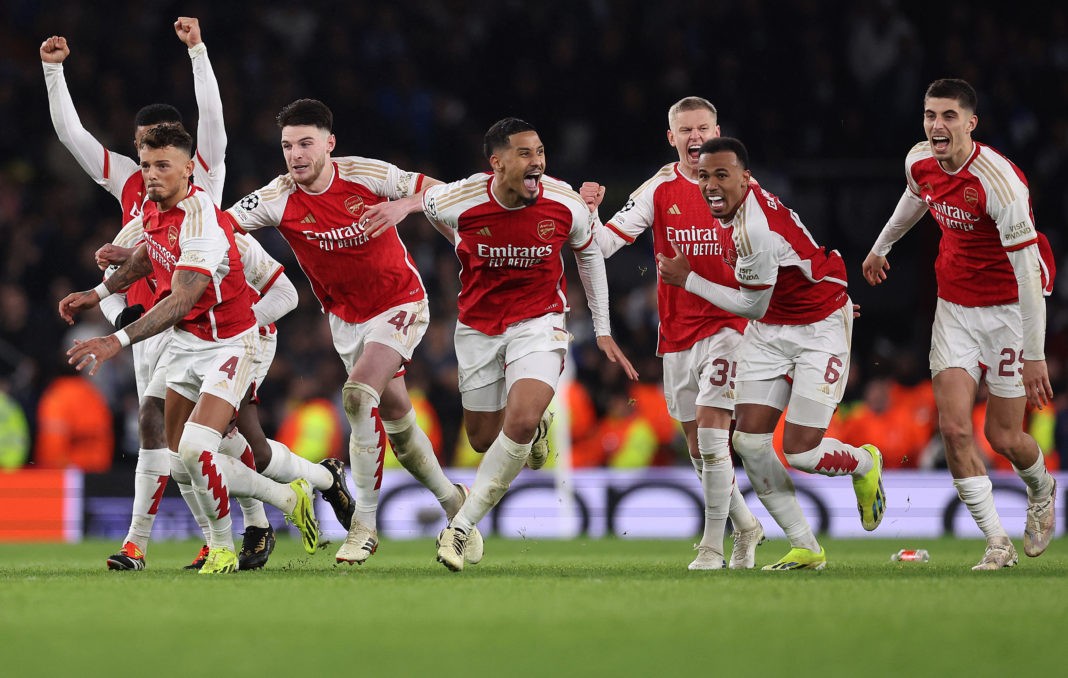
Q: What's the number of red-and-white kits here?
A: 8